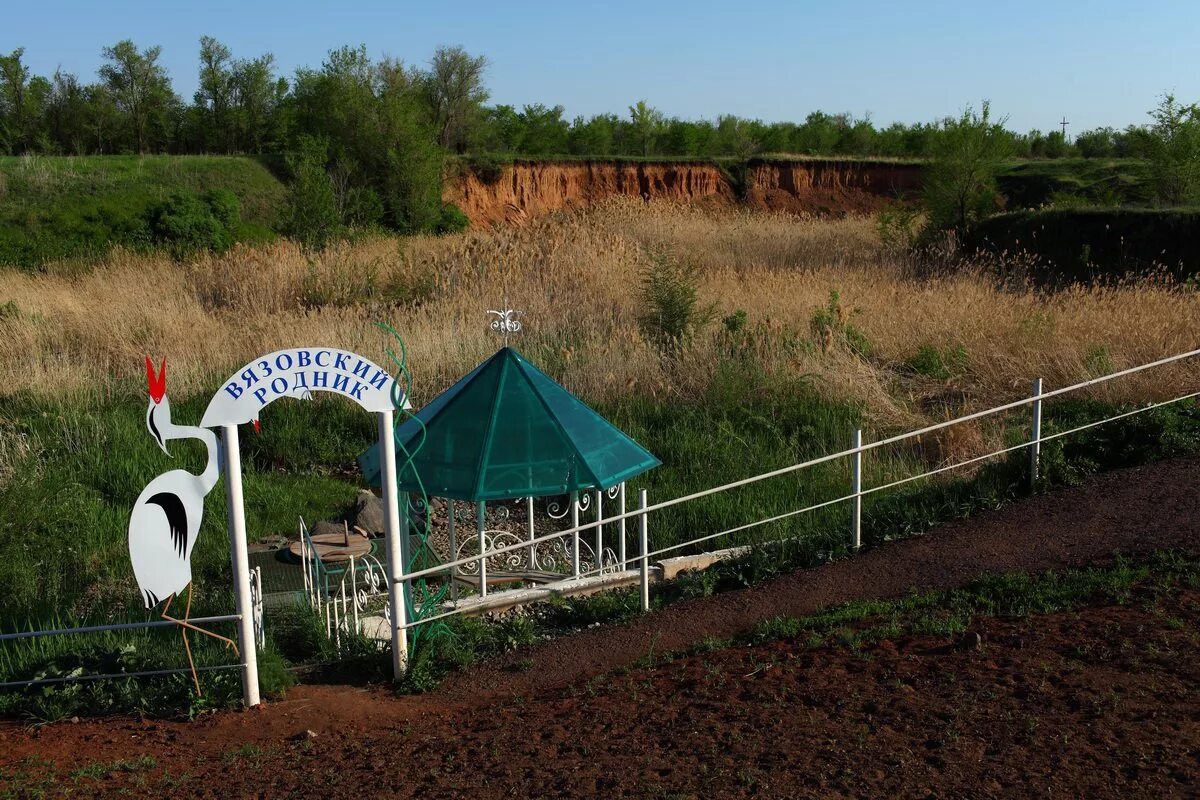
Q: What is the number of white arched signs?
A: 1